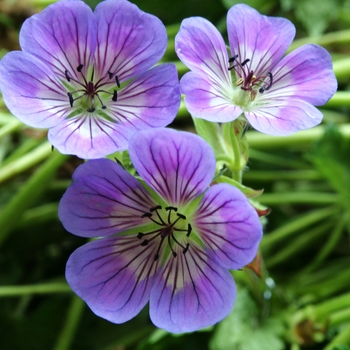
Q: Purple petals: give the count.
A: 15